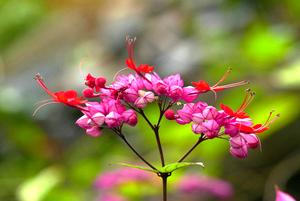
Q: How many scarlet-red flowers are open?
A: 5